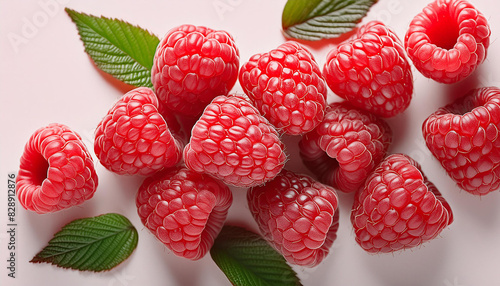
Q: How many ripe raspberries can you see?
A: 12